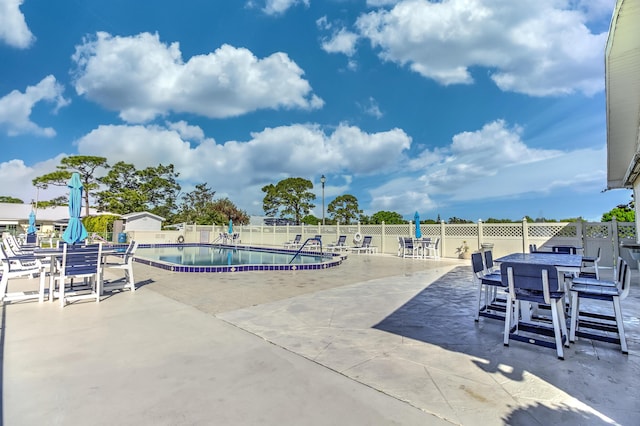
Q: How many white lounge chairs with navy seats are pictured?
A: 4